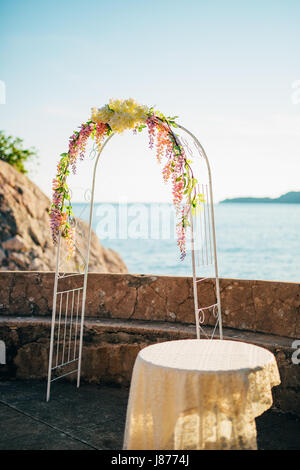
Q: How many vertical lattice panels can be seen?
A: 2